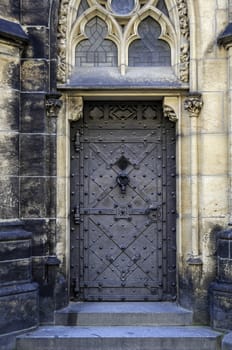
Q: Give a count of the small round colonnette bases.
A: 2